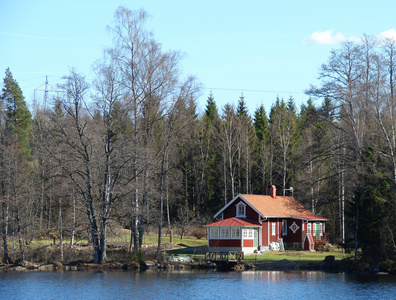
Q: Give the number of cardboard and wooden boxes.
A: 0